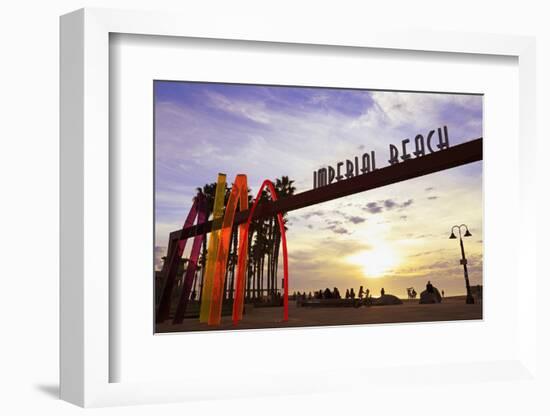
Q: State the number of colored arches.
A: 4